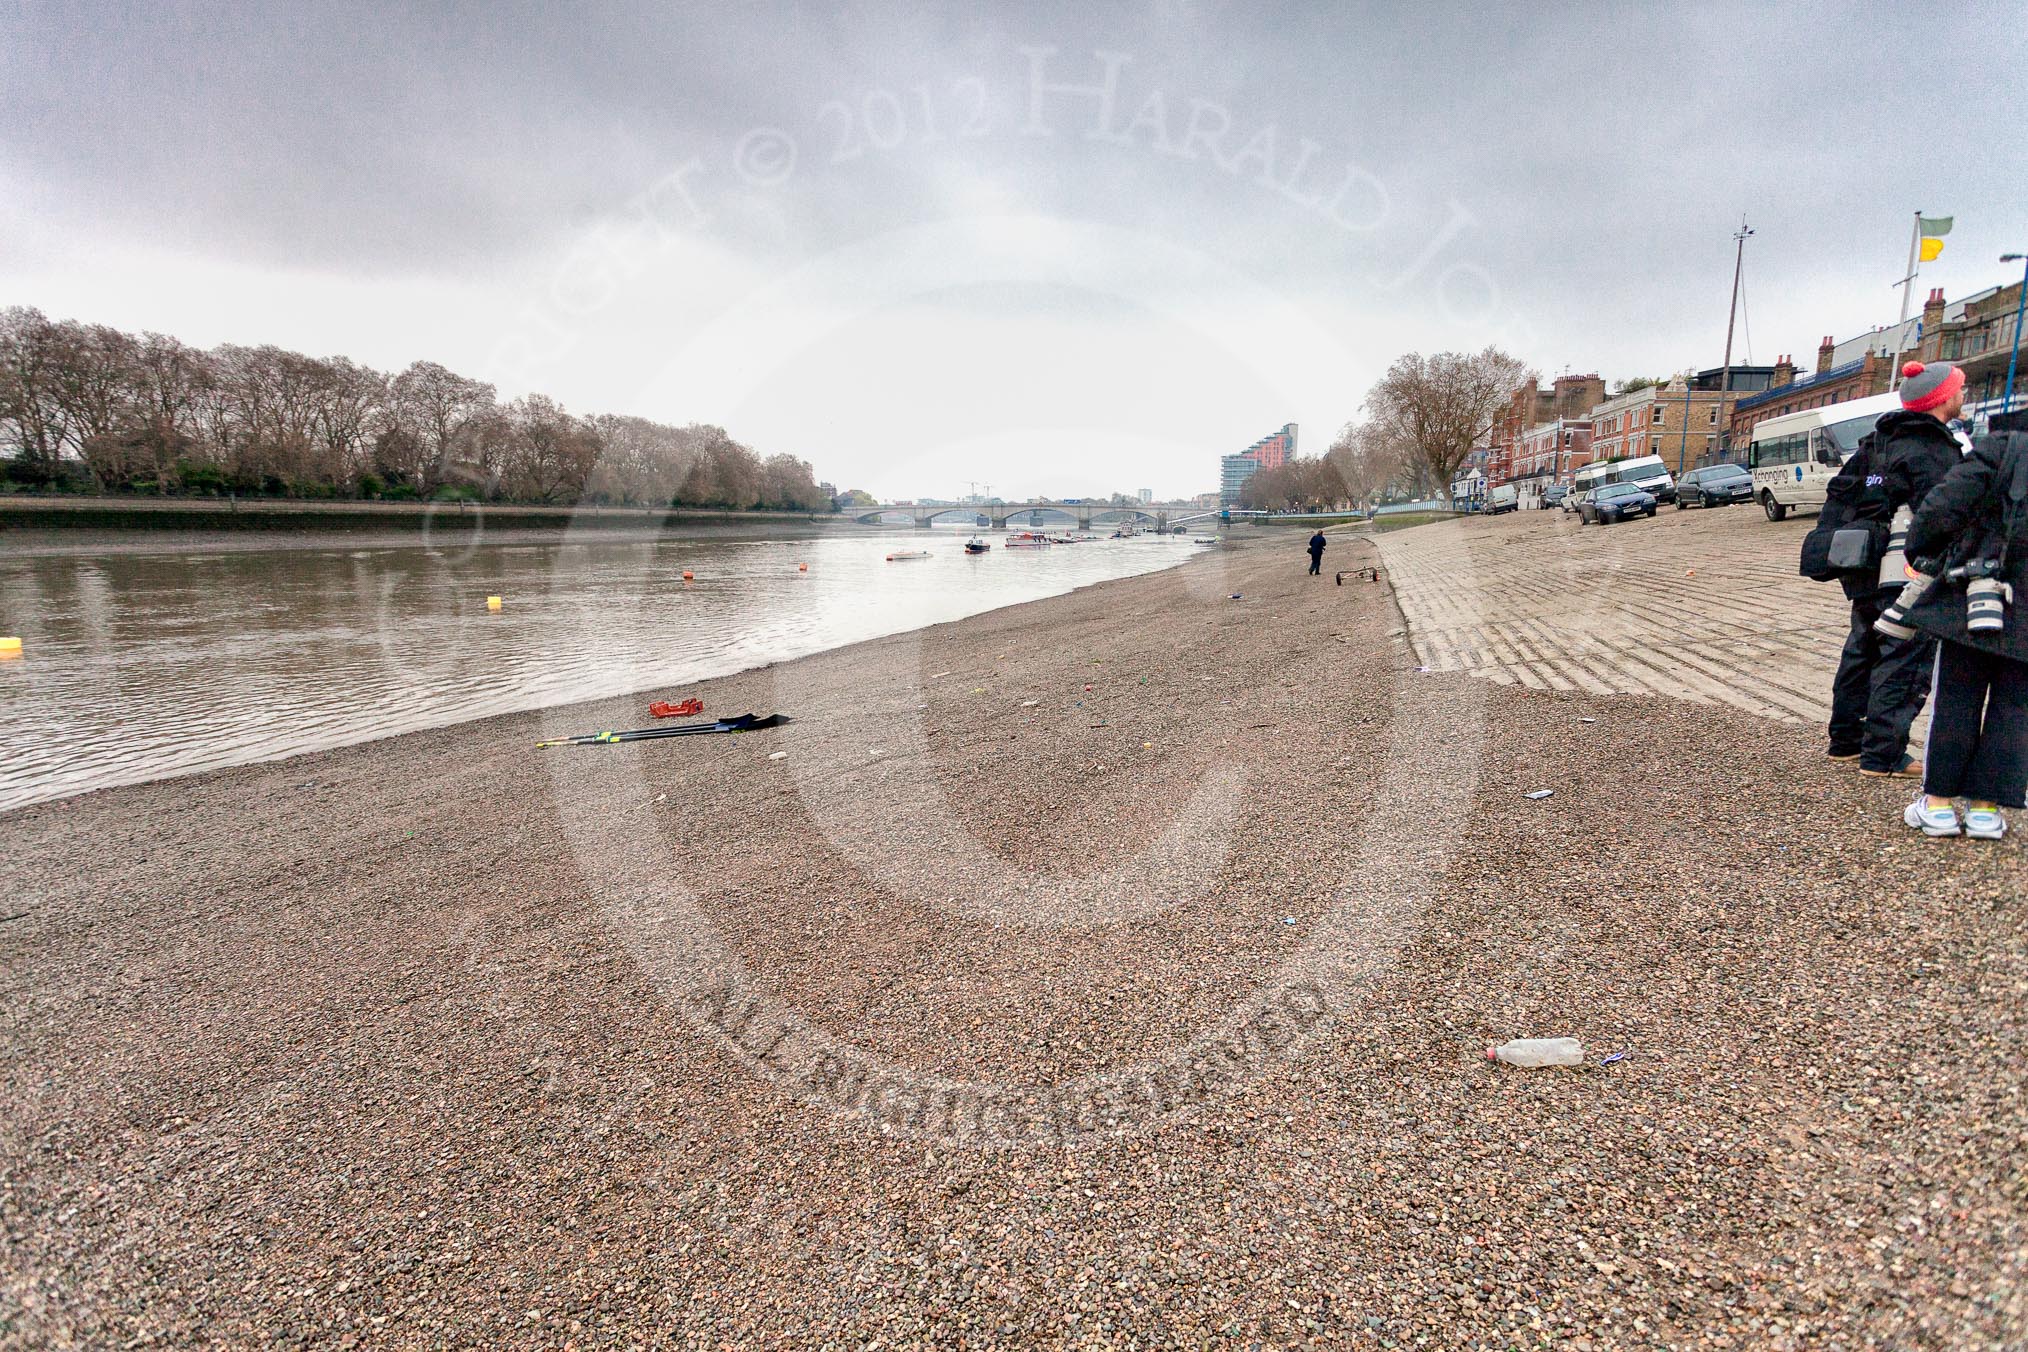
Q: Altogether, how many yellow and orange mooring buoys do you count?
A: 4